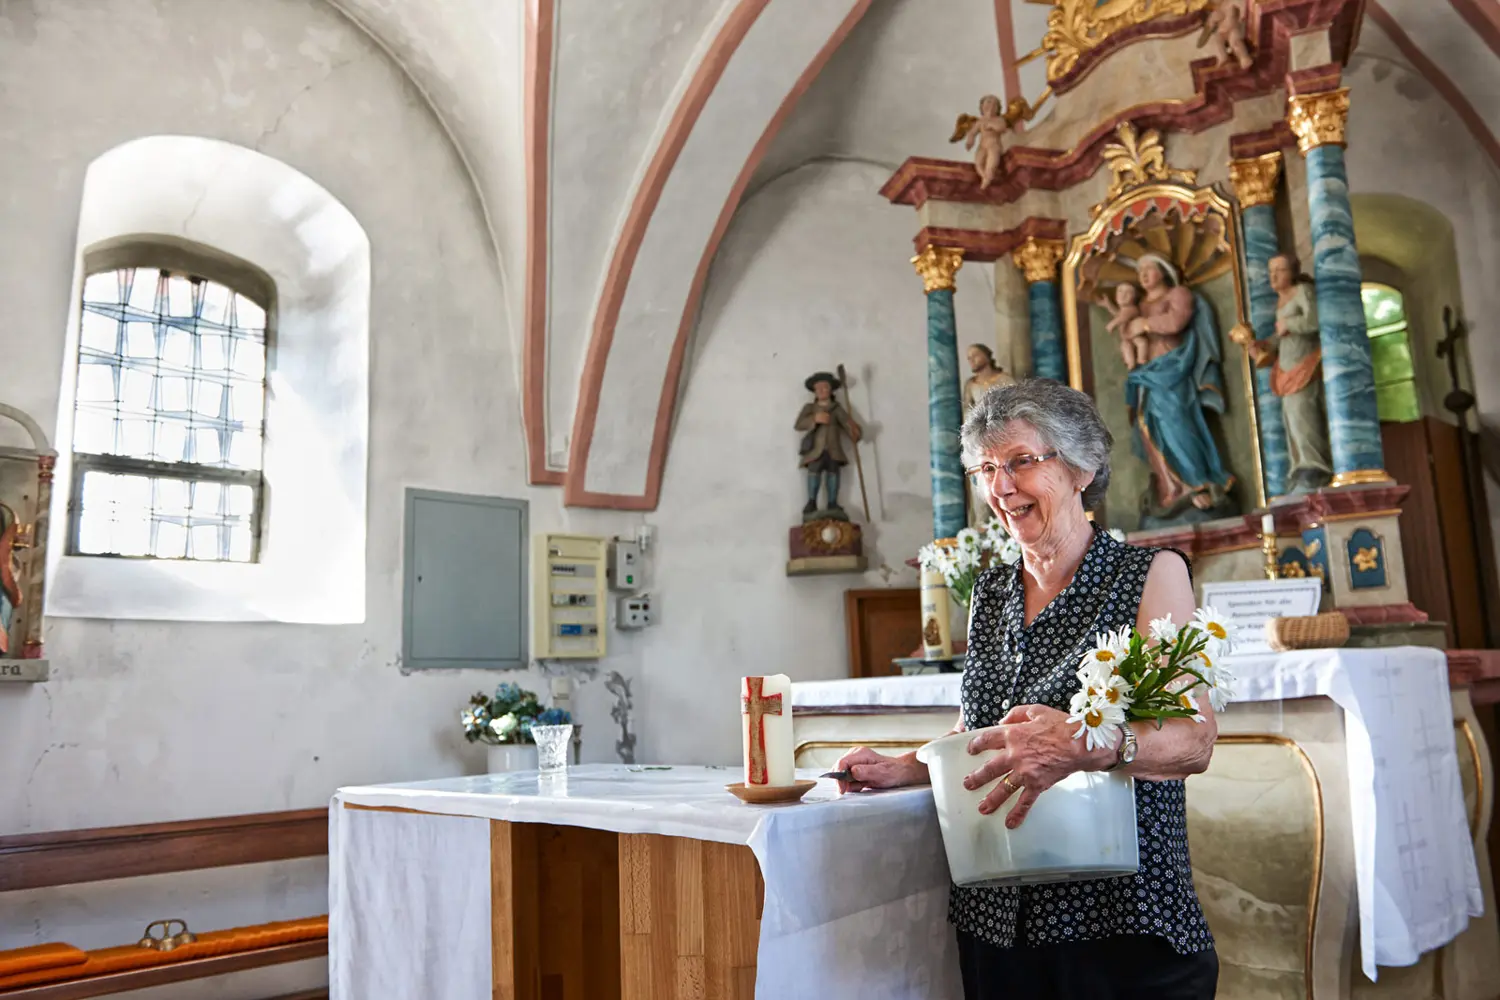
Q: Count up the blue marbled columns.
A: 4